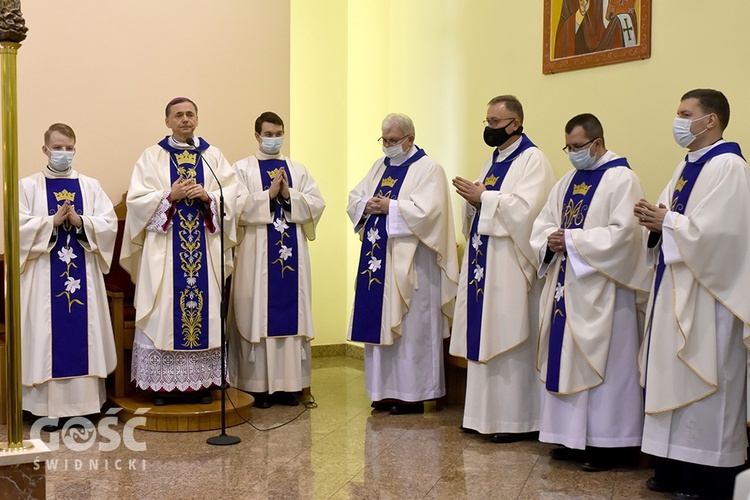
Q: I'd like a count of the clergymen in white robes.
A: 7